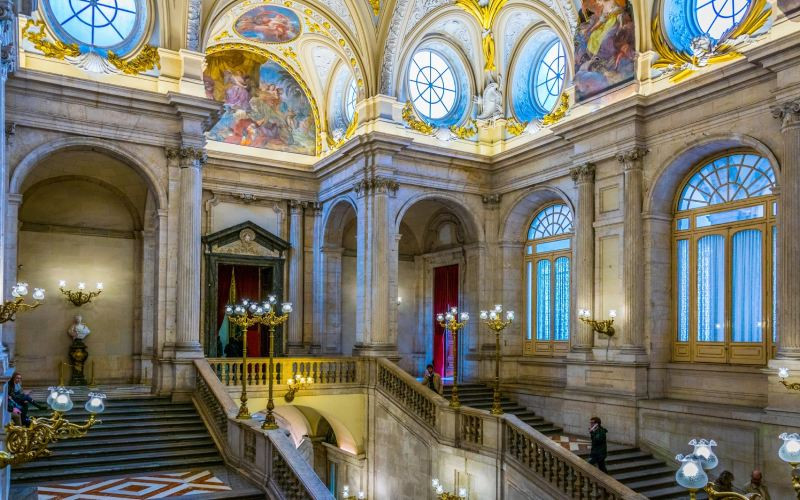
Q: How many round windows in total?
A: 5